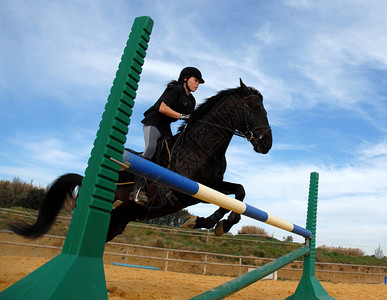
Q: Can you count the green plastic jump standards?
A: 2